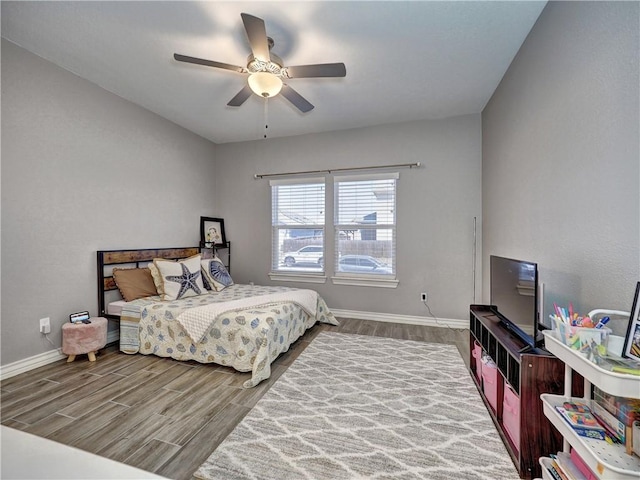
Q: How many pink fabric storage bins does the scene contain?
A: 3